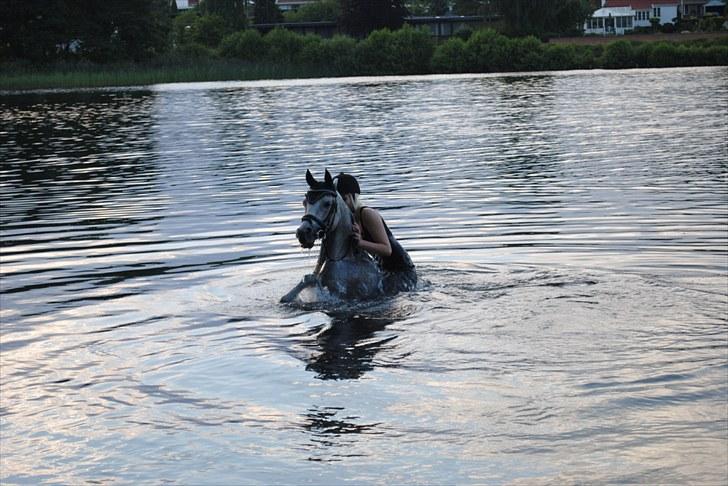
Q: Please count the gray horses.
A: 1